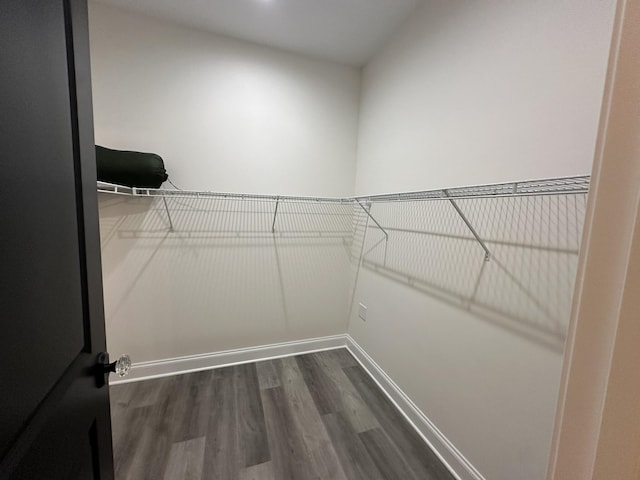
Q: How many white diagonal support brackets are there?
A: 4